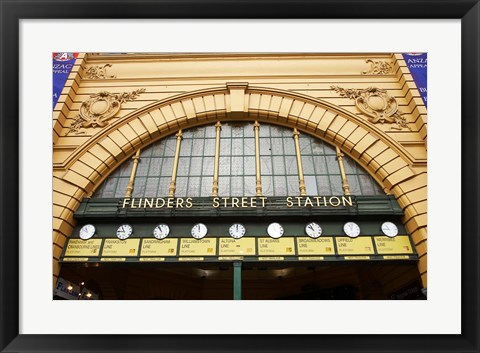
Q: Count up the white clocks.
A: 9